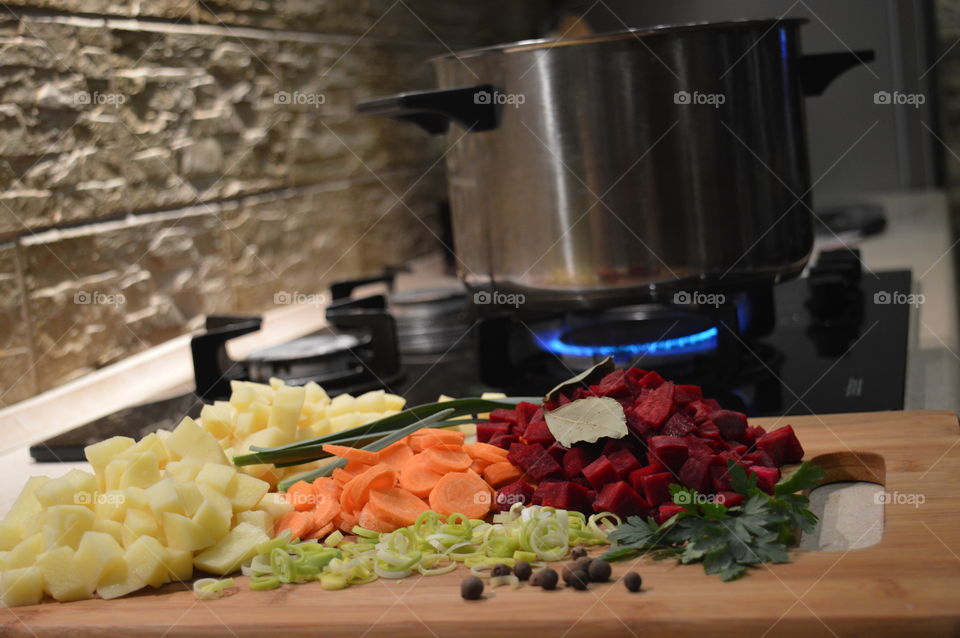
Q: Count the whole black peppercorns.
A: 11